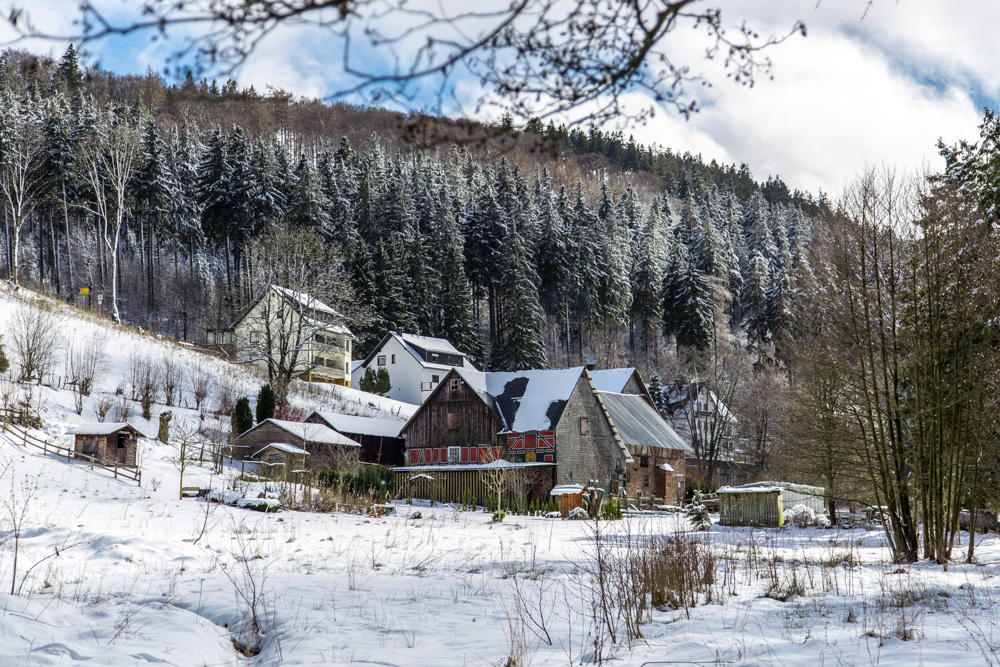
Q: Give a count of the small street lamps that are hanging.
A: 0